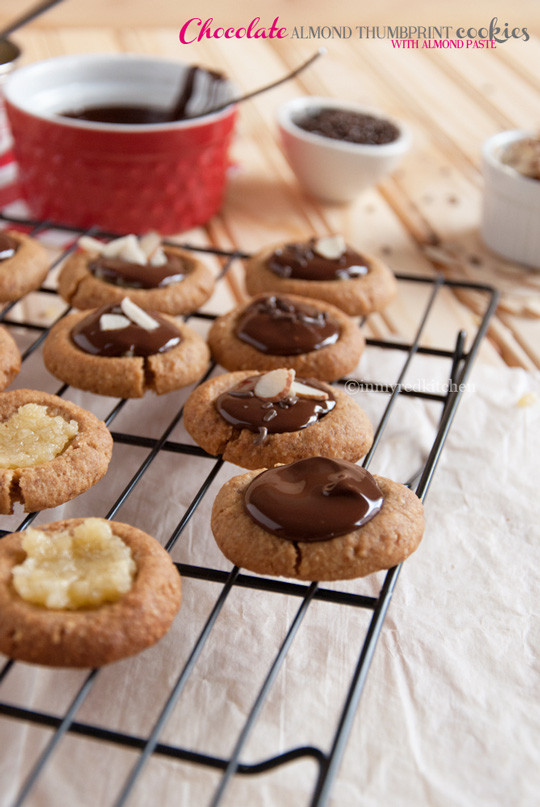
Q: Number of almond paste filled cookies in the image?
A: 2